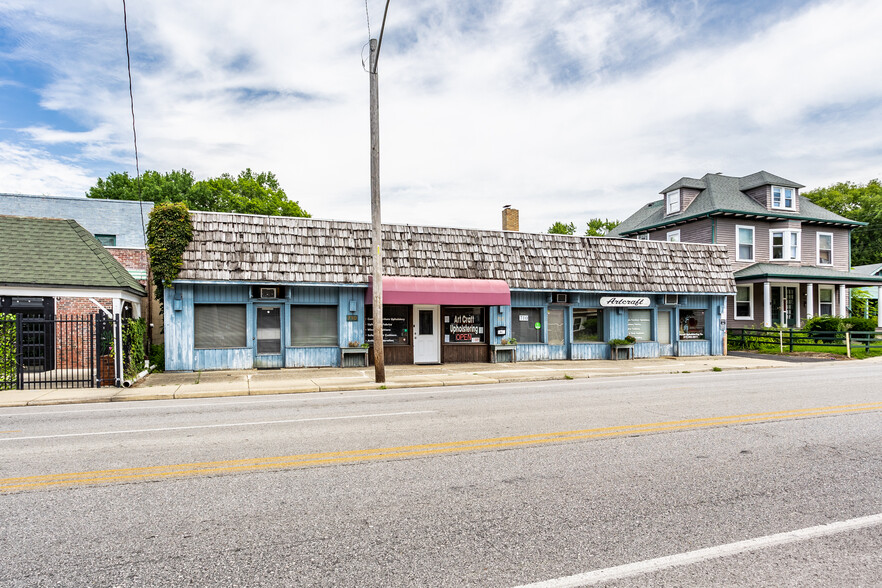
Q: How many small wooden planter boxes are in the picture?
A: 3